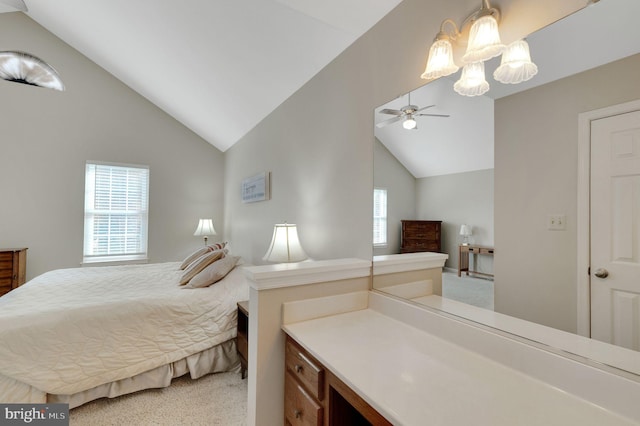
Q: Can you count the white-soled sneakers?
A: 0